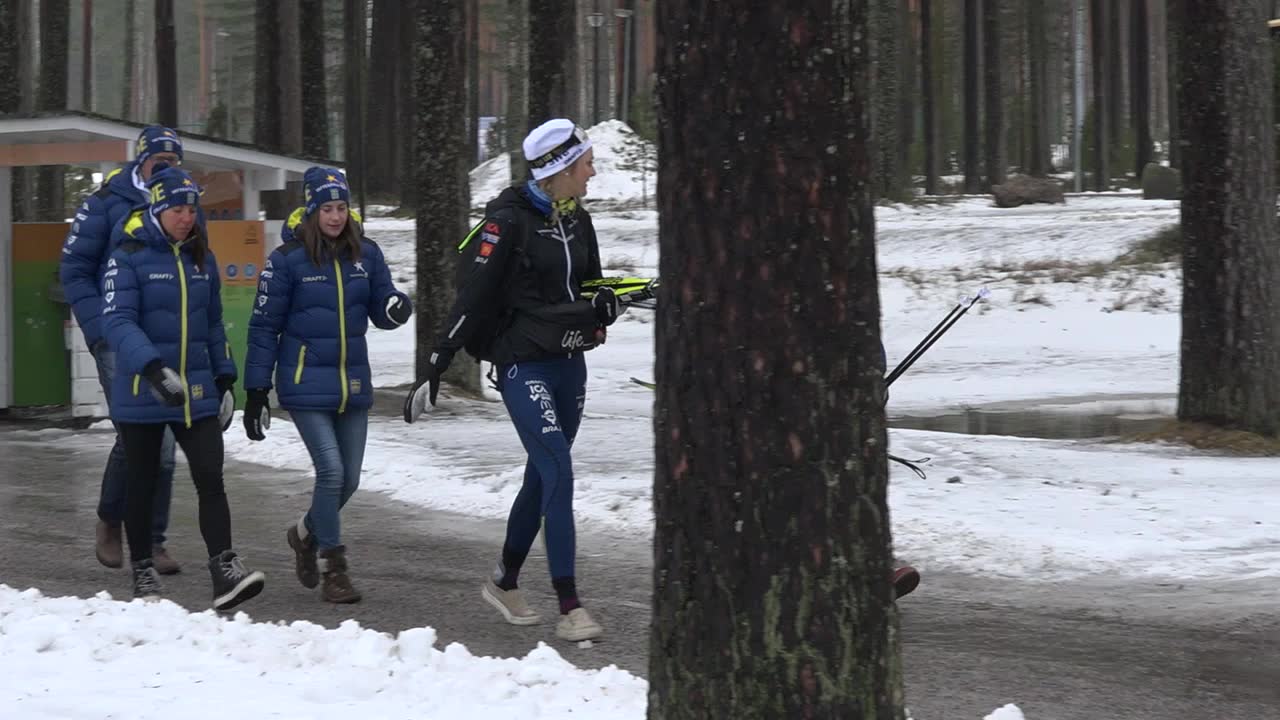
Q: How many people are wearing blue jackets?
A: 3